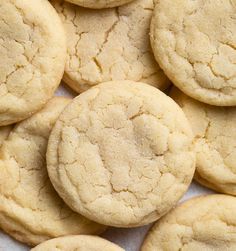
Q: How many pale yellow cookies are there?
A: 9